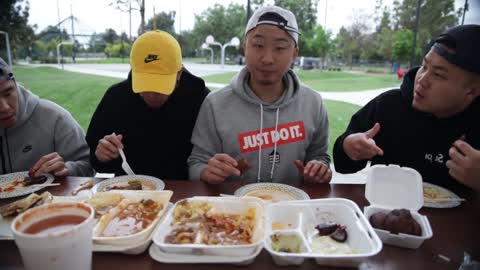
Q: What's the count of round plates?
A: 4